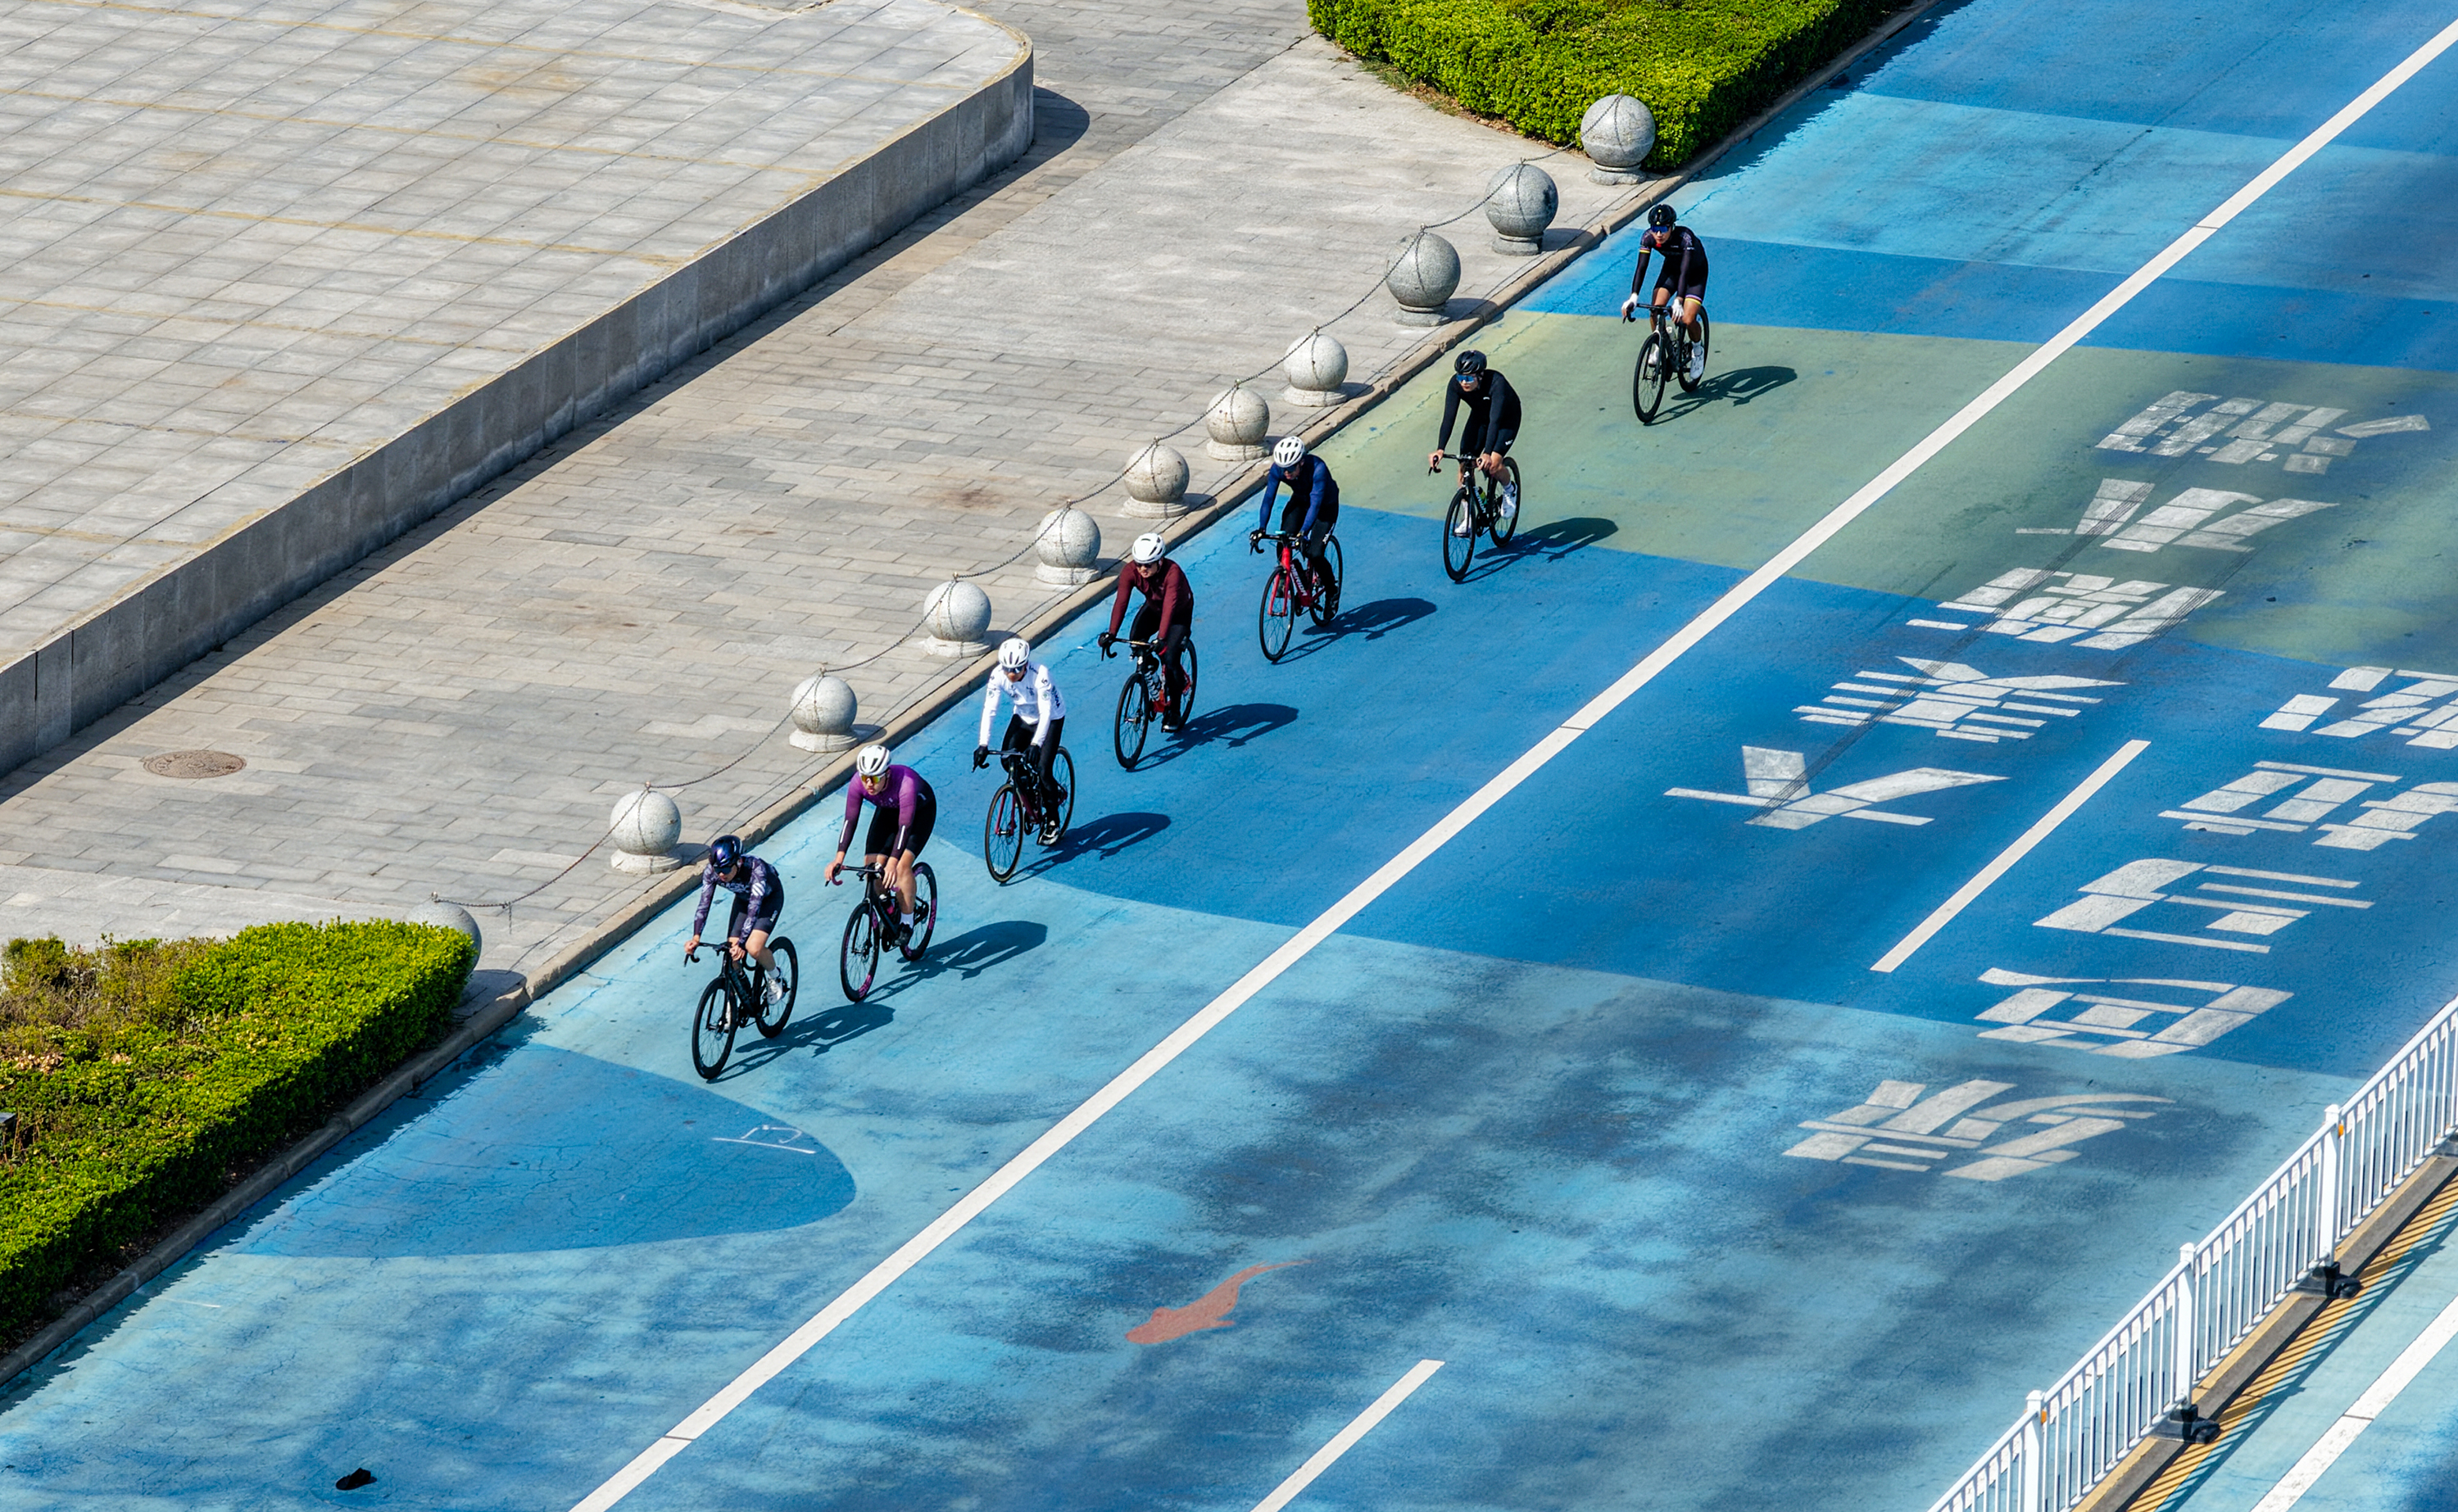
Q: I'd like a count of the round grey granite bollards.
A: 11